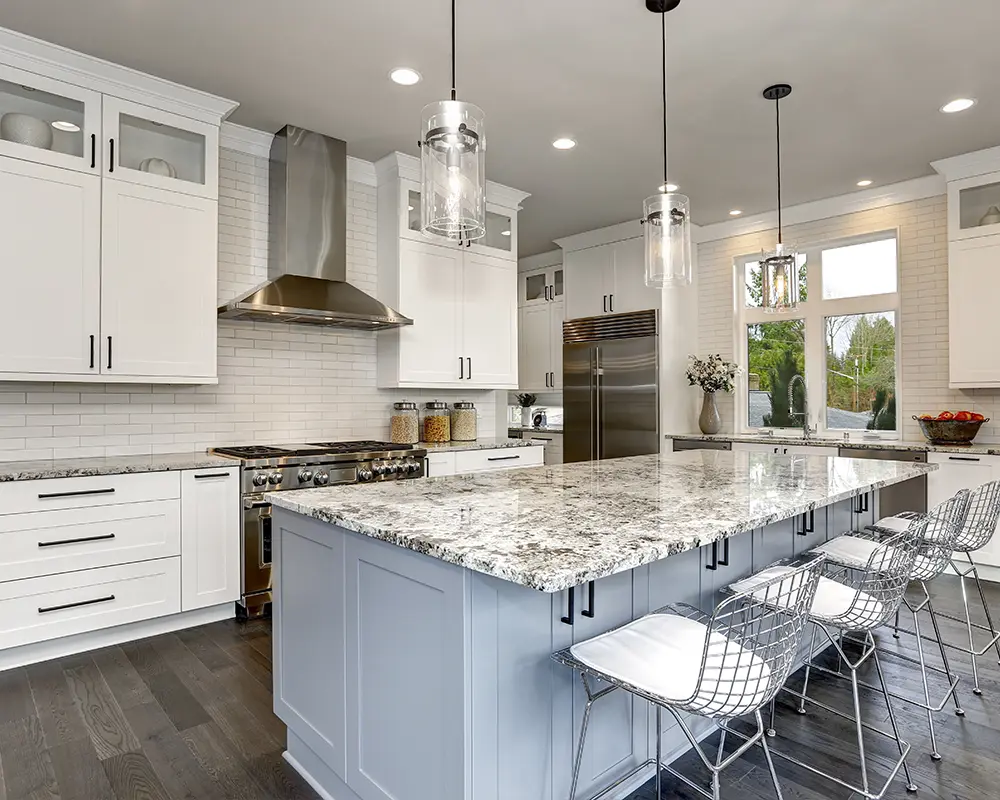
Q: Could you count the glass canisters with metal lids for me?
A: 3